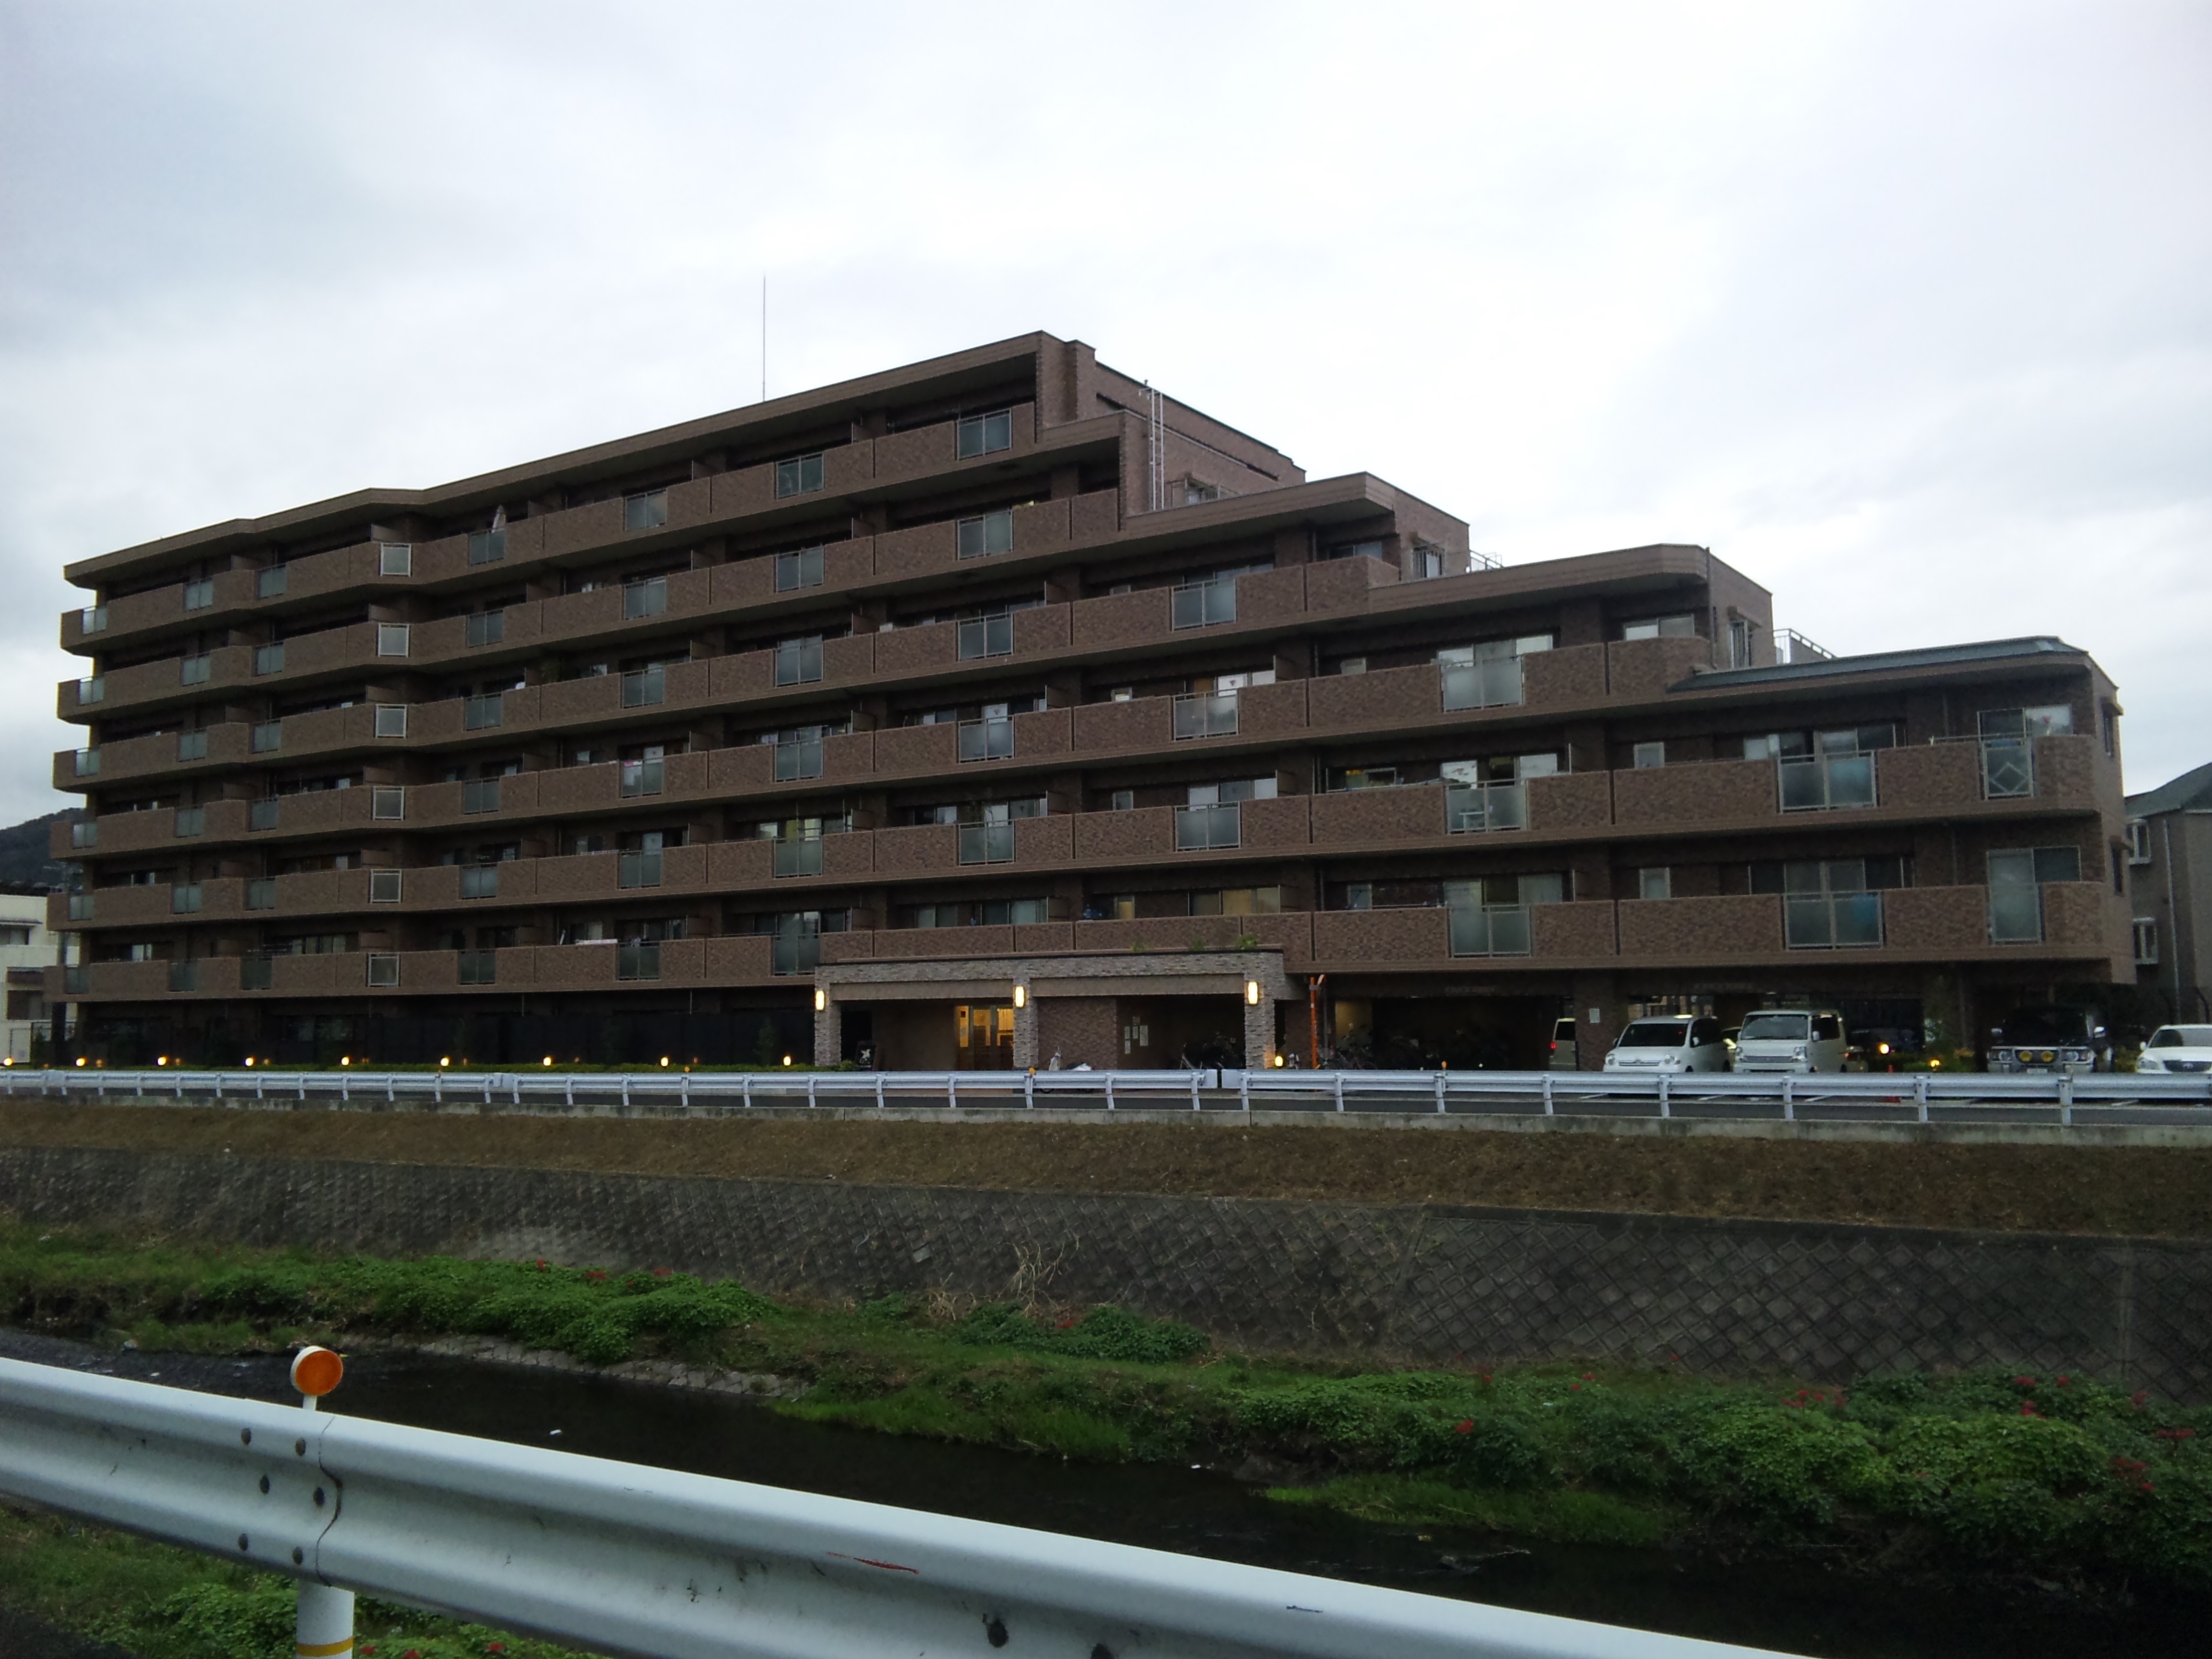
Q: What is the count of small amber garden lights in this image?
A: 12